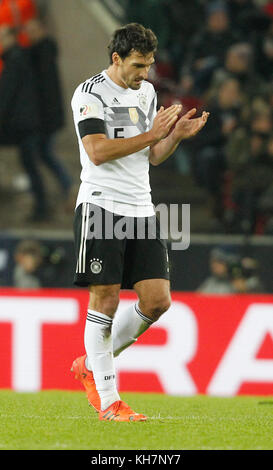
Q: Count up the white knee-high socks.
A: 2